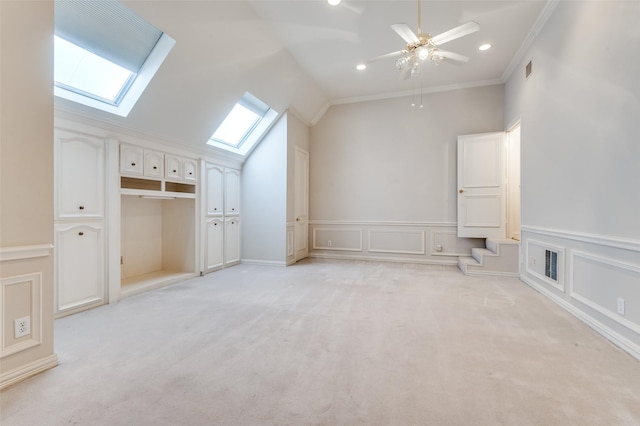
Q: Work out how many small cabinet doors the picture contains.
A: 4